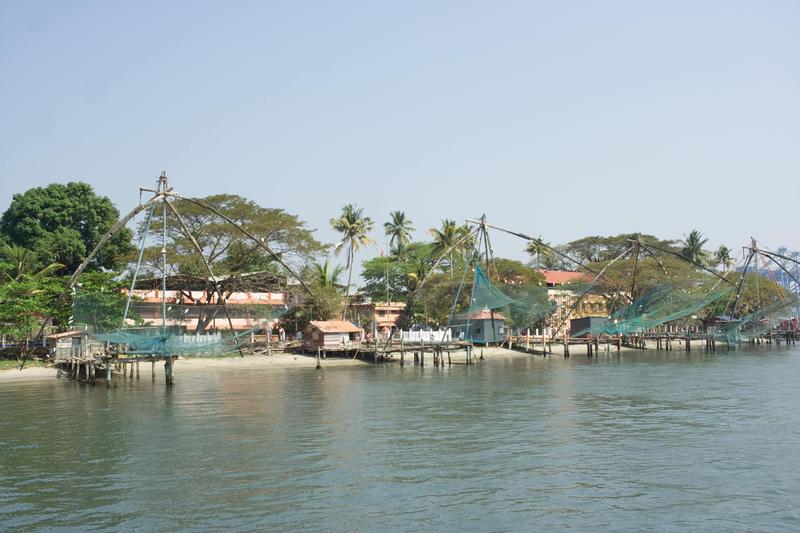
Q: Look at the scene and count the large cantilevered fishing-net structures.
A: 4